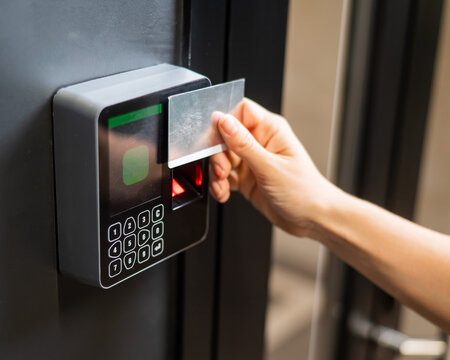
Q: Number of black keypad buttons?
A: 12